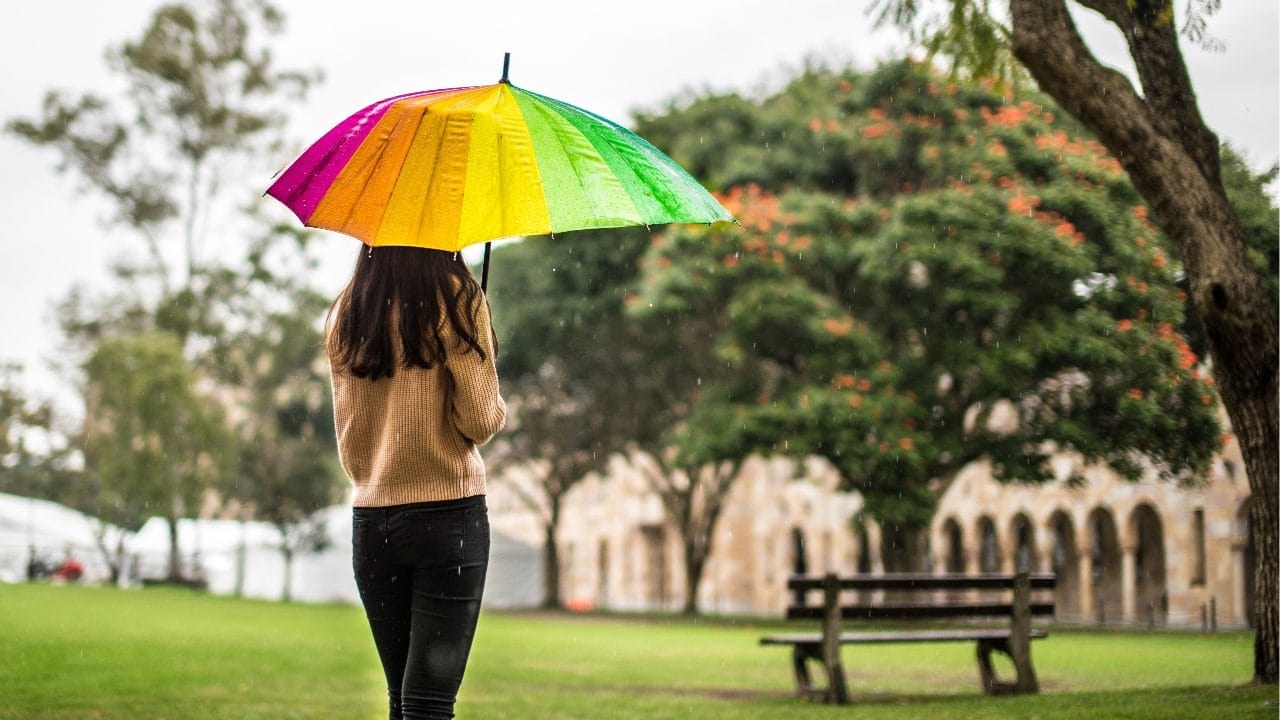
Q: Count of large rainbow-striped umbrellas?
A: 1